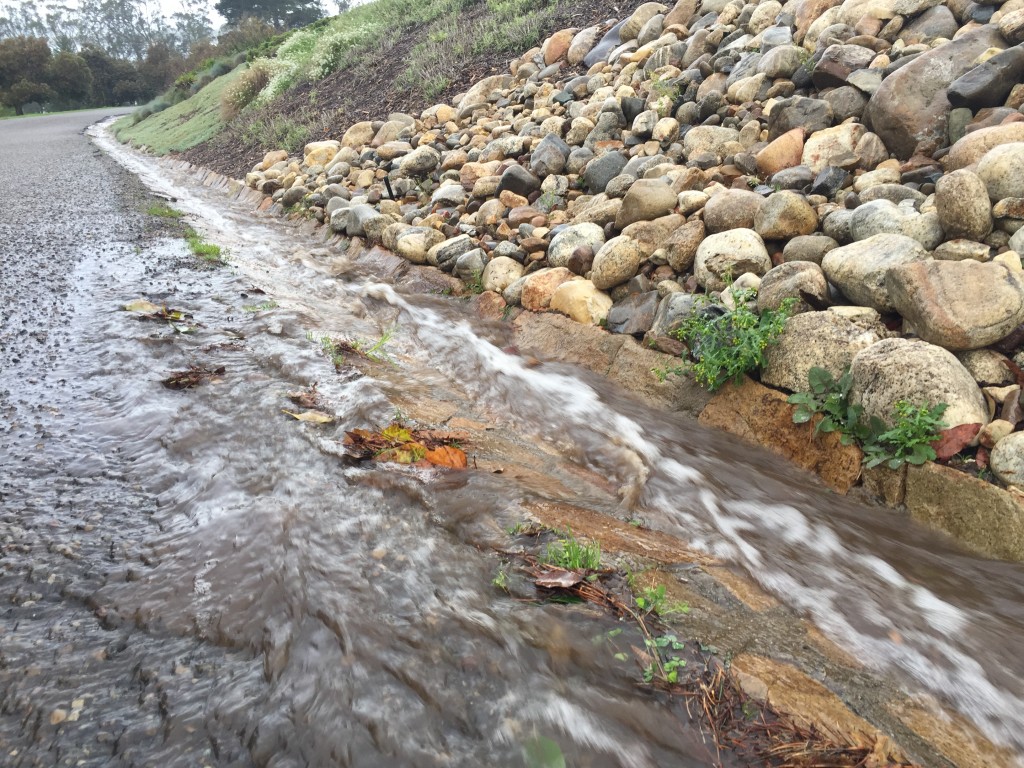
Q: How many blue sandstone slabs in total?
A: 0